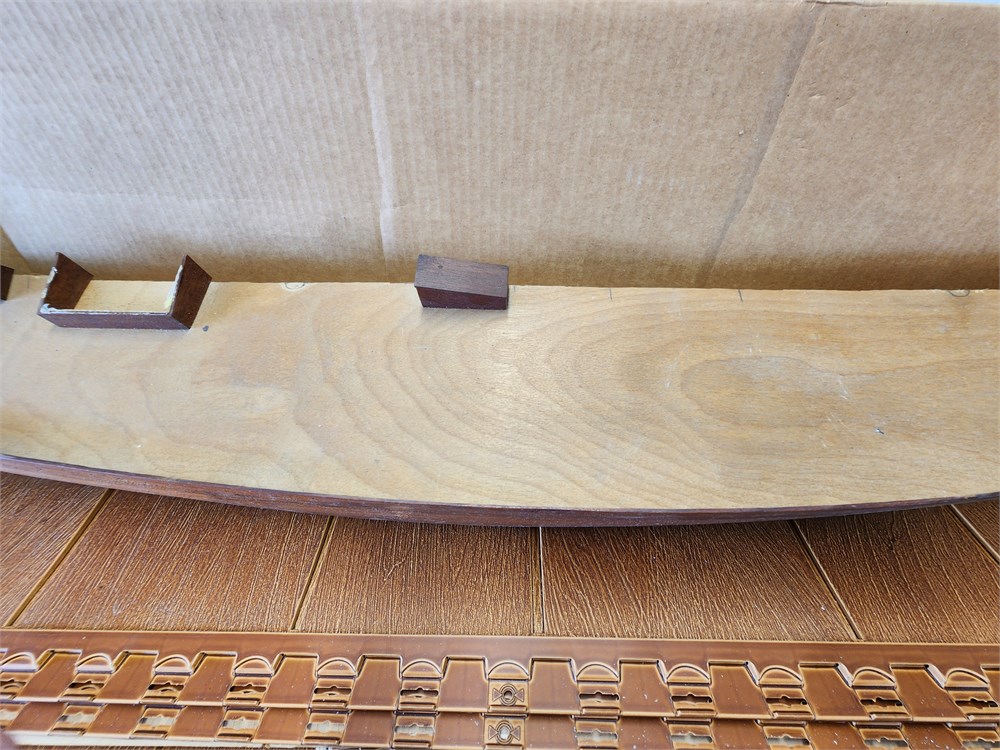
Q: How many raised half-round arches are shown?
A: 12